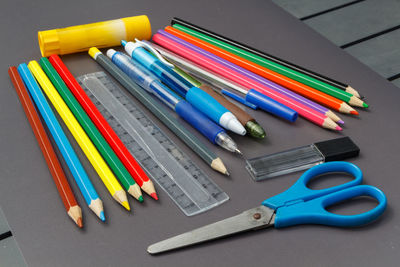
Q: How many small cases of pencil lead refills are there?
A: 1